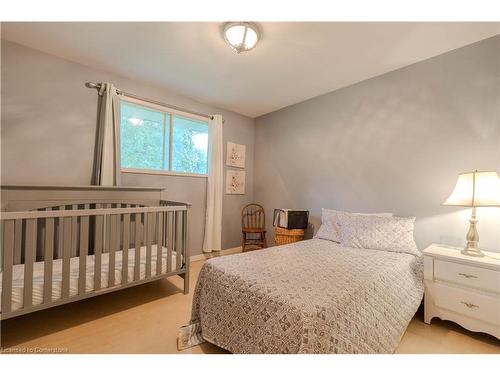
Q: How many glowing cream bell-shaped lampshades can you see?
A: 1